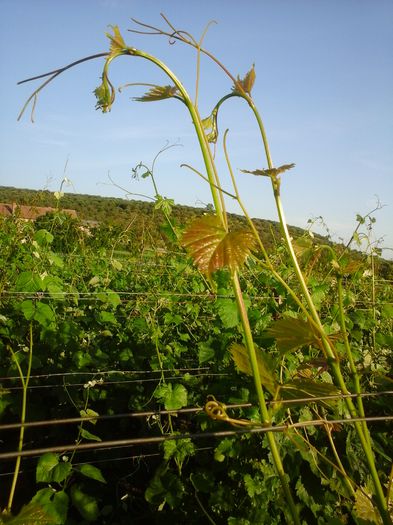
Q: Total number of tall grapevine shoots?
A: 2